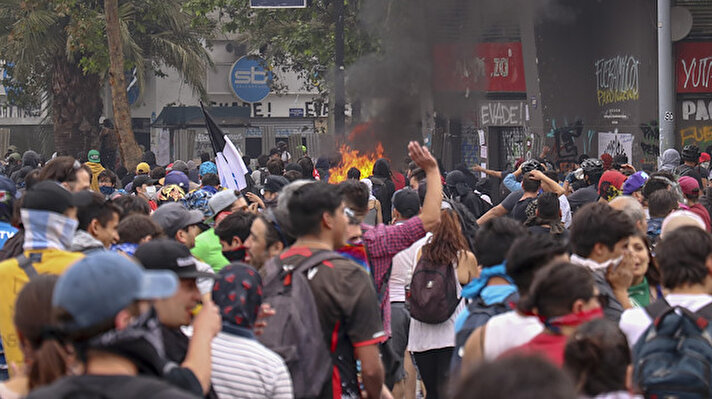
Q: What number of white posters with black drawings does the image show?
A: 1